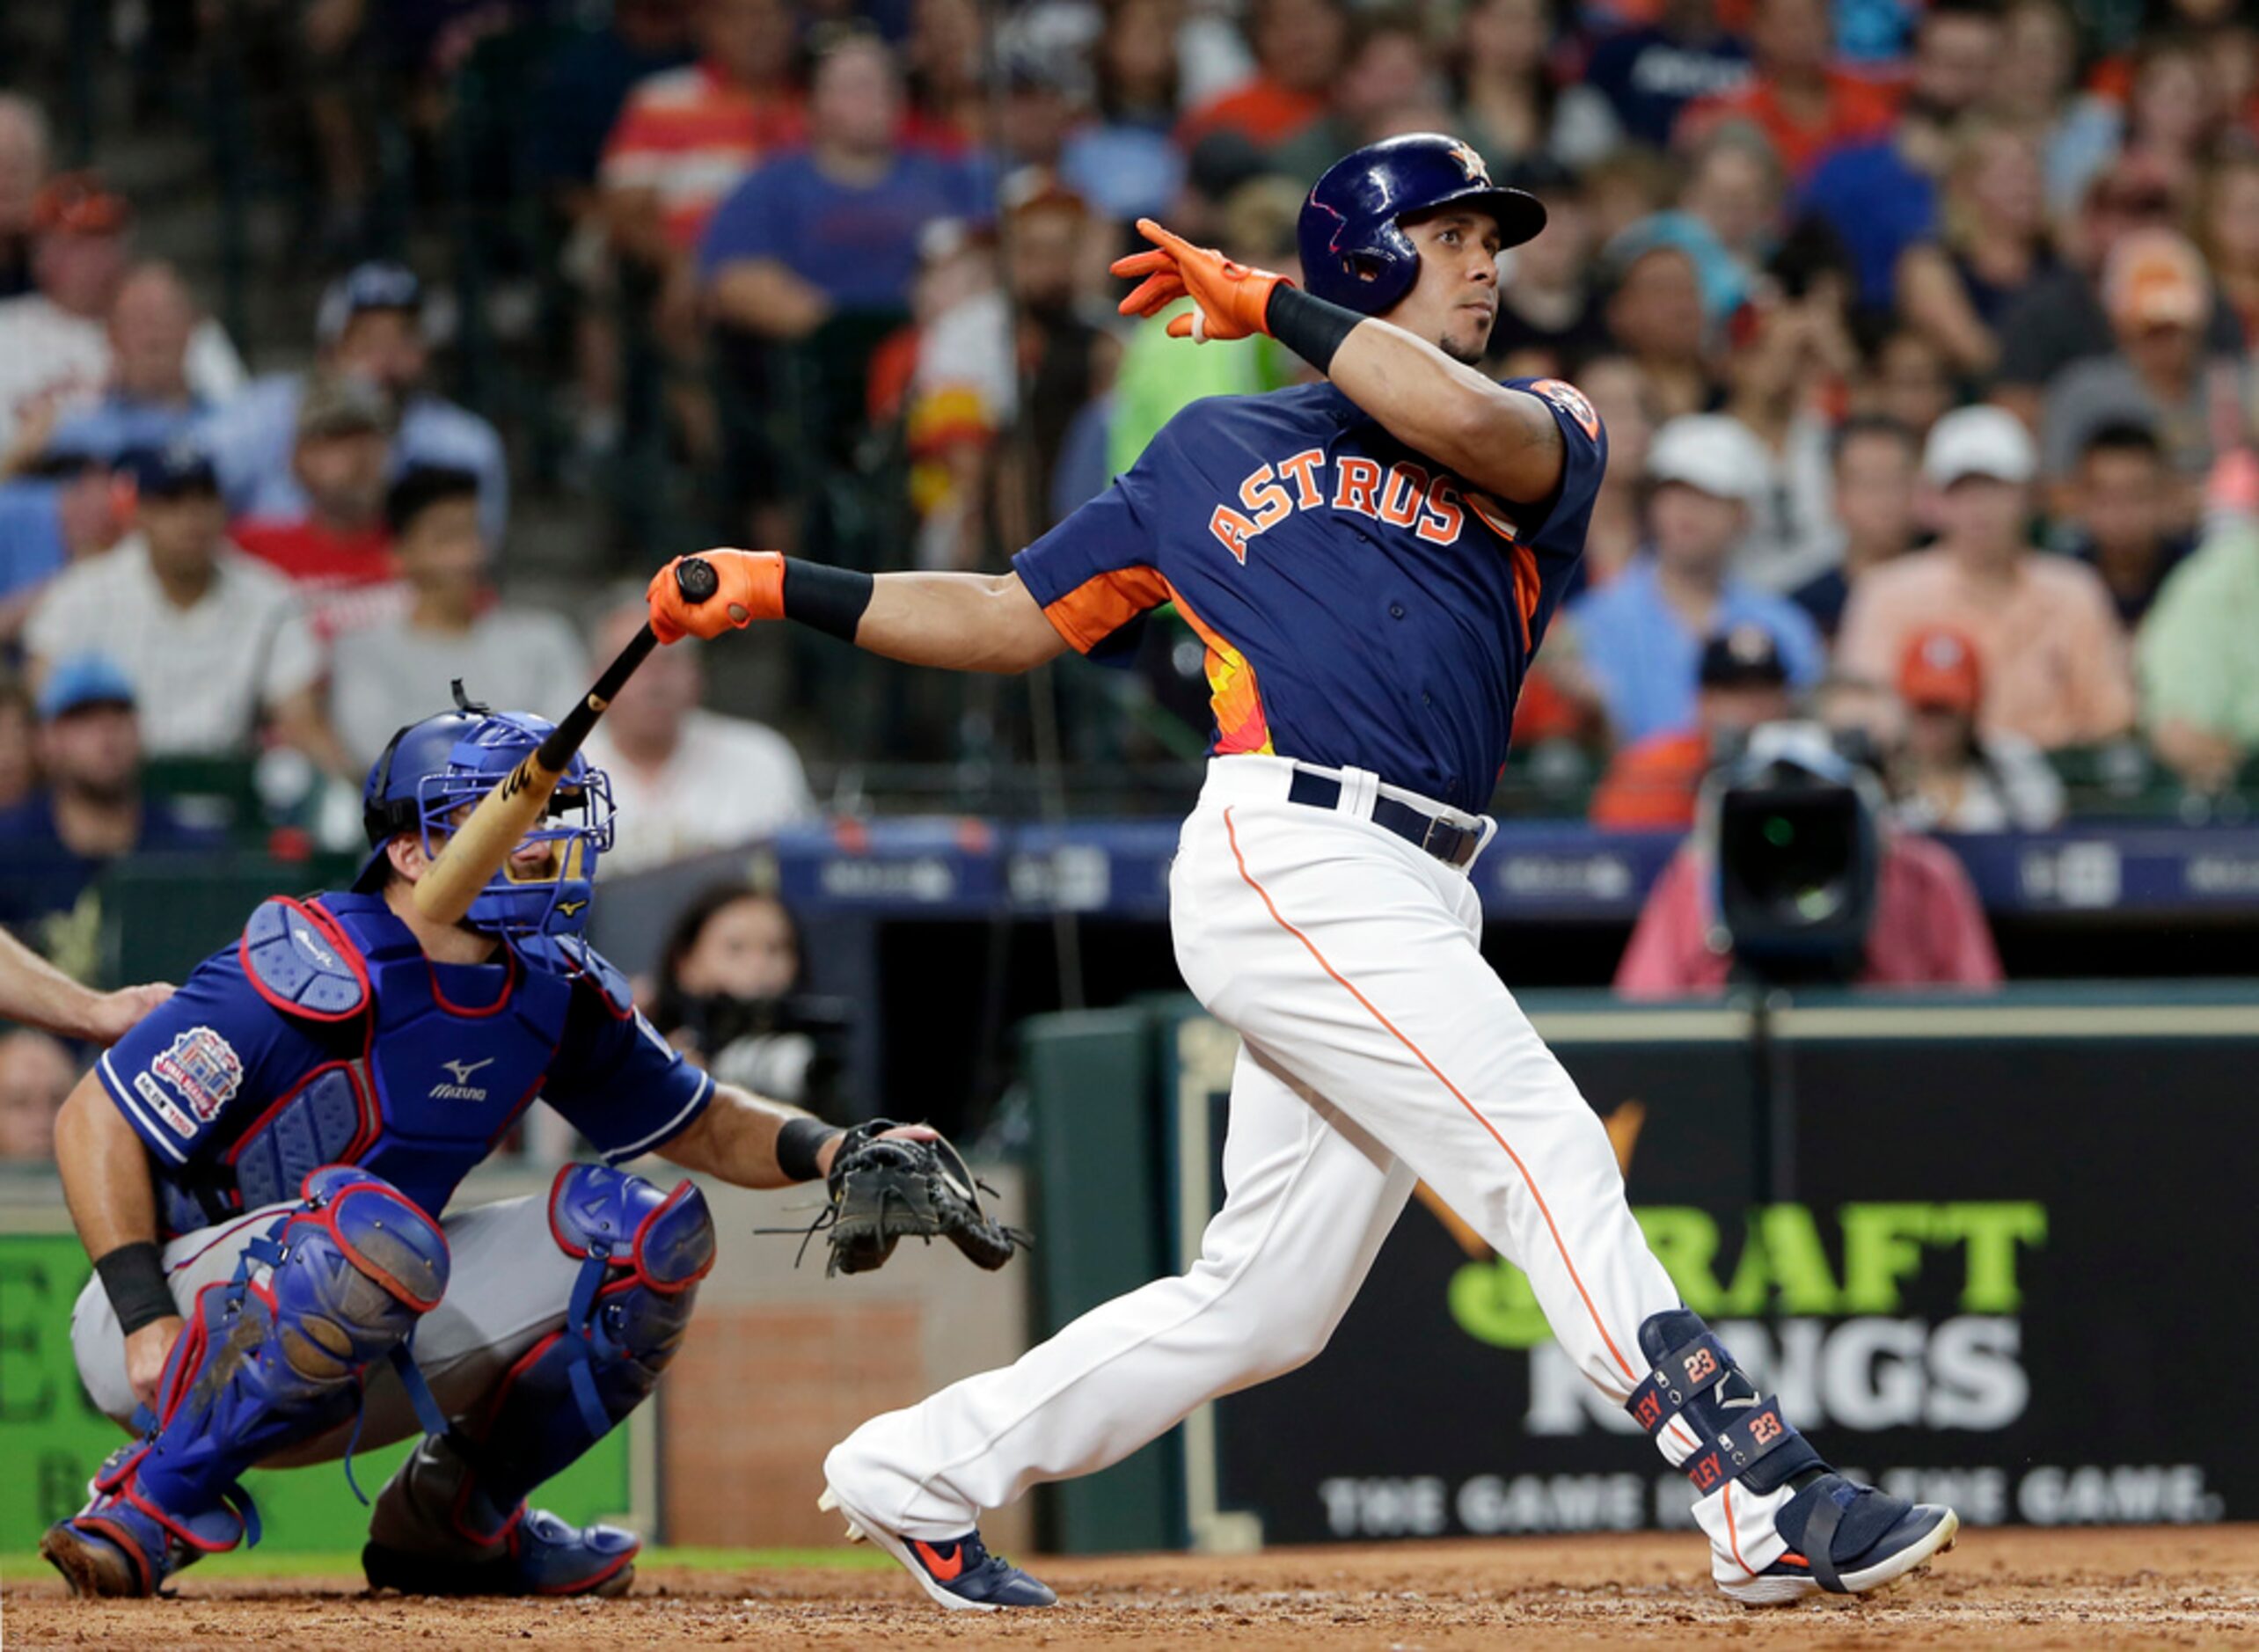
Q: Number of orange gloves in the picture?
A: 2